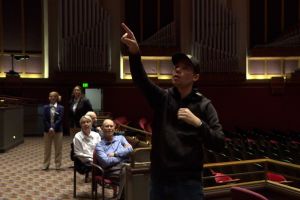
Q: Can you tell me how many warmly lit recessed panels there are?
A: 3